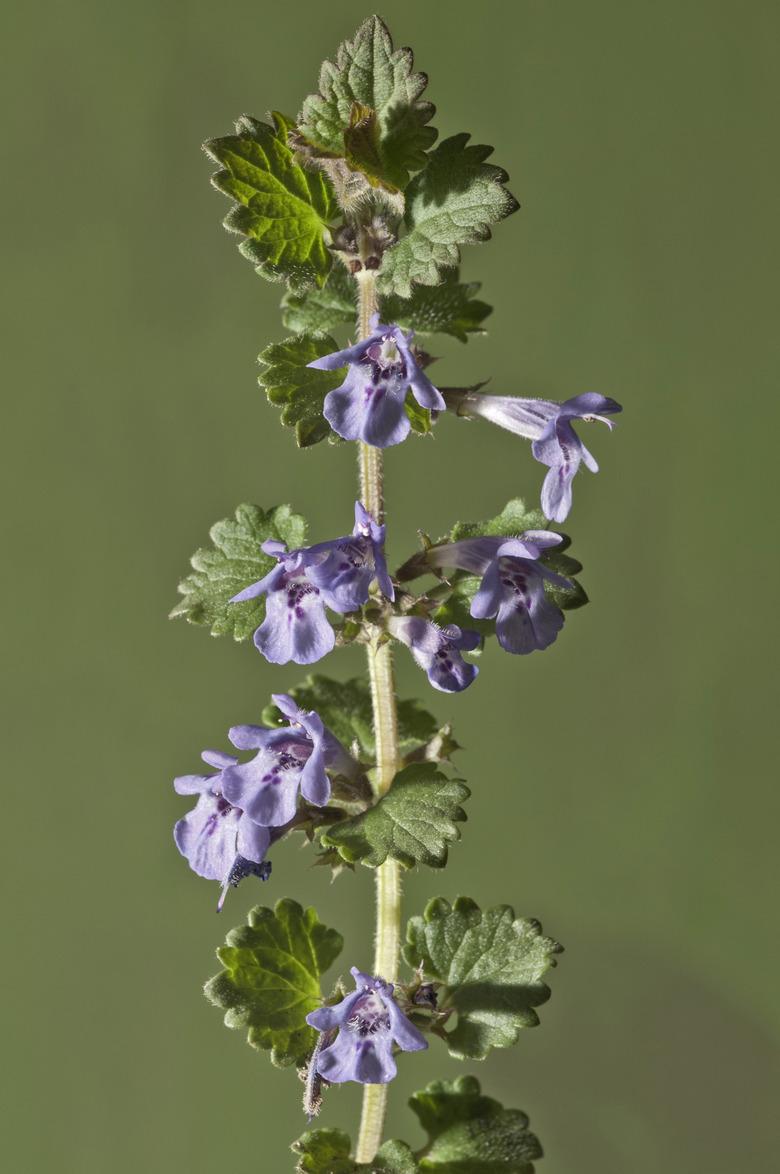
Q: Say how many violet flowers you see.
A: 9